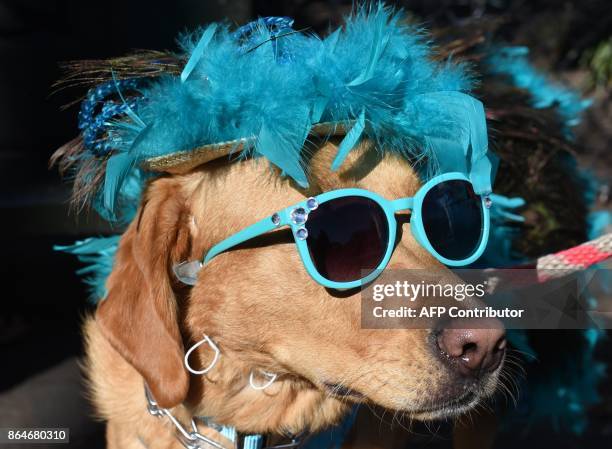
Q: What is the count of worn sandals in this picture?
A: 0